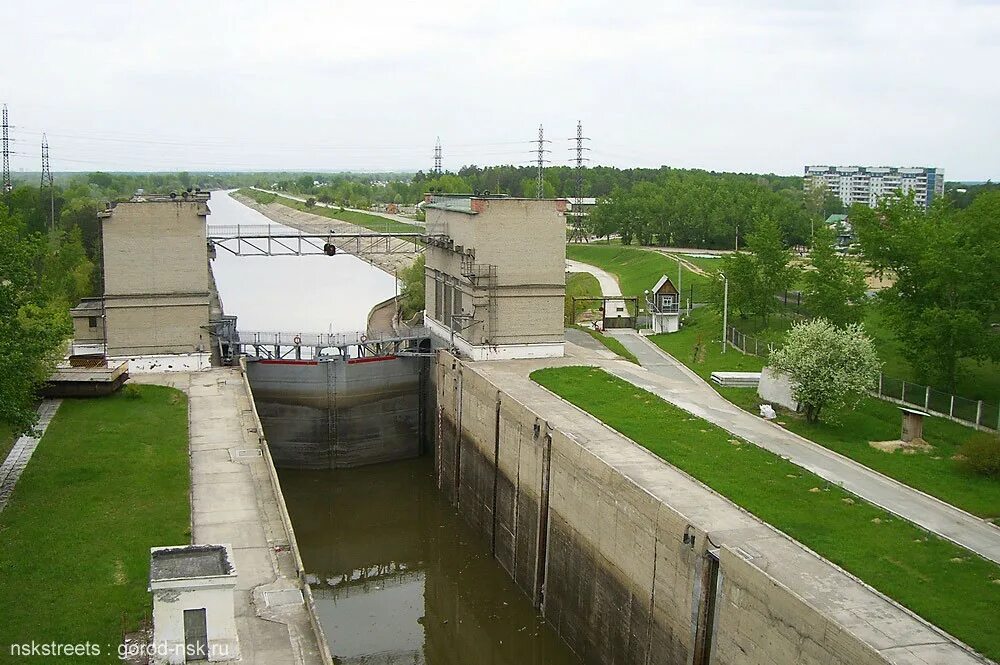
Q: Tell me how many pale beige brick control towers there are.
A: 2